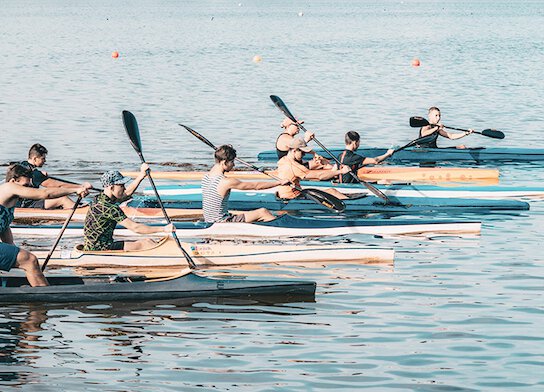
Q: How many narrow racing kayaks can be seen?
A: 8